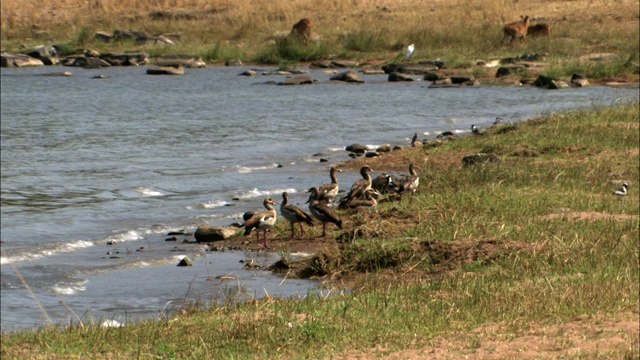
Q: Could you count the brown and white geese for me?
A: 7